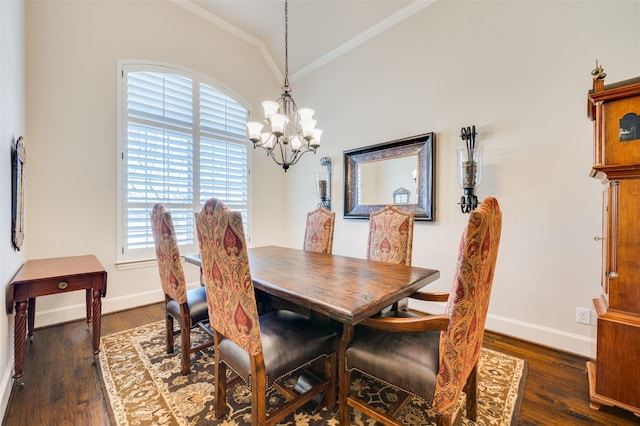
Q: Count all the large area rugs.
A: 1